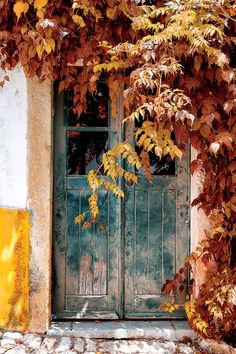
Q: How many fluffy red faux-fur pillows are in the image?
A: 0